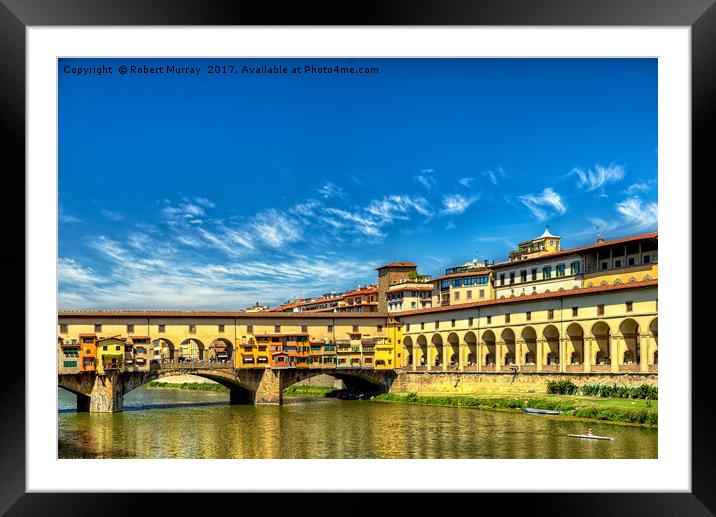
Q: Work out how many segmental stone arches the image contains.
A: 3